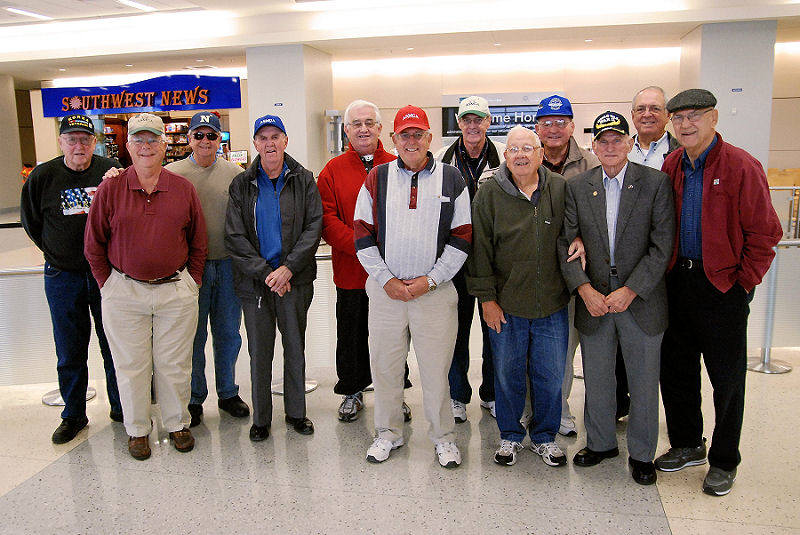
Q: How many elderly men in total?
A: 12